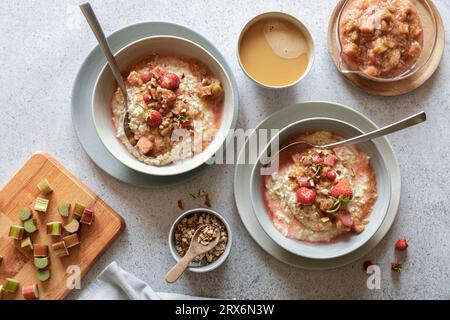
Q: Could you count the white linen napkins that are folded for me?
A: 1